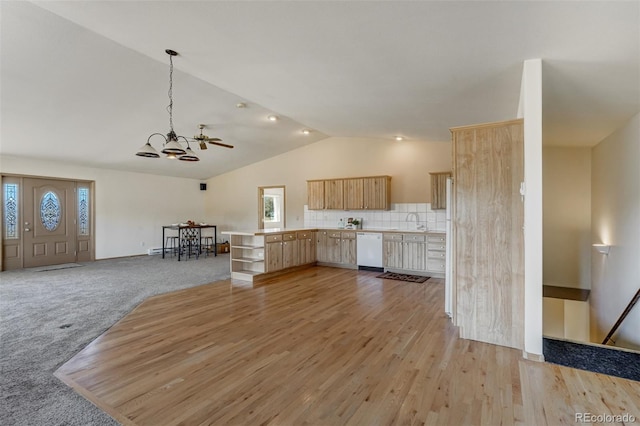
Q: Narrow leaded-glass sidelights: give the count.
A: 2